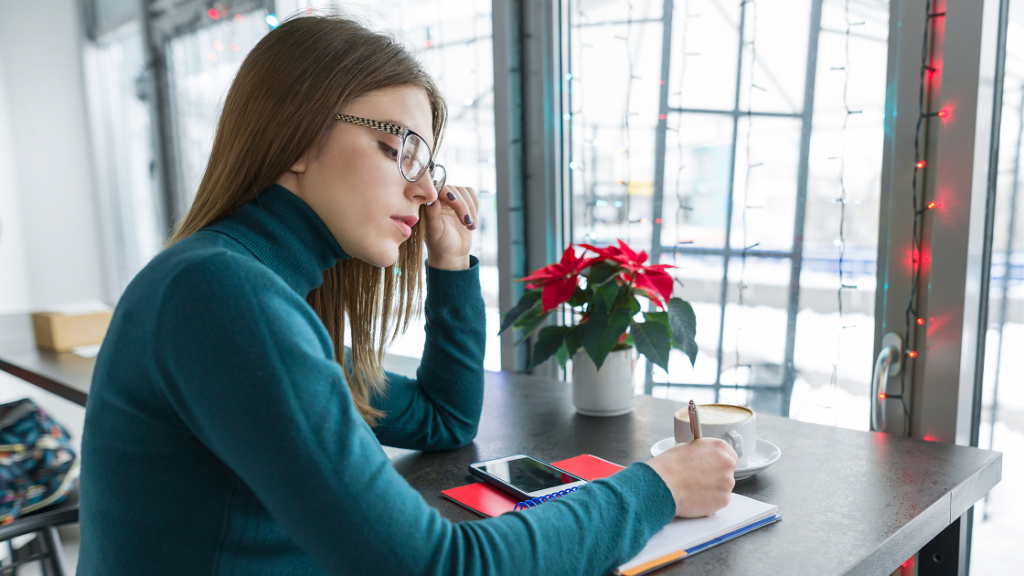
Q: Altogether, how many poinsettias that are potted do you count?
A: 1